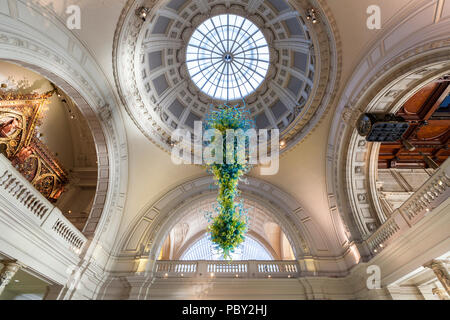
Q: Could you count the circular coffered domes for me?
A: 1